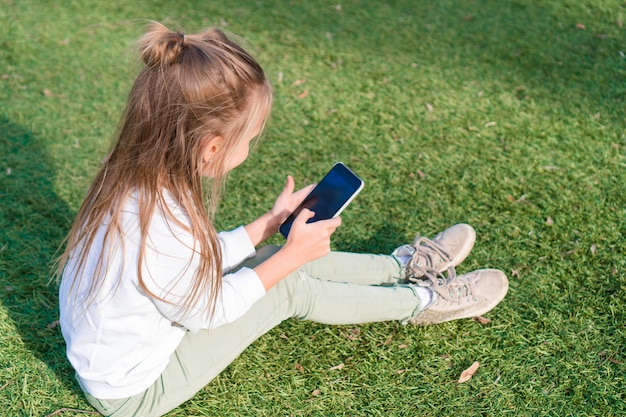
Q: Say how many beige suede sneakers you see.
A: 2